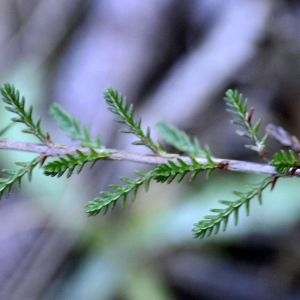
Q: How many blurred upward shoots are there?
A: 2